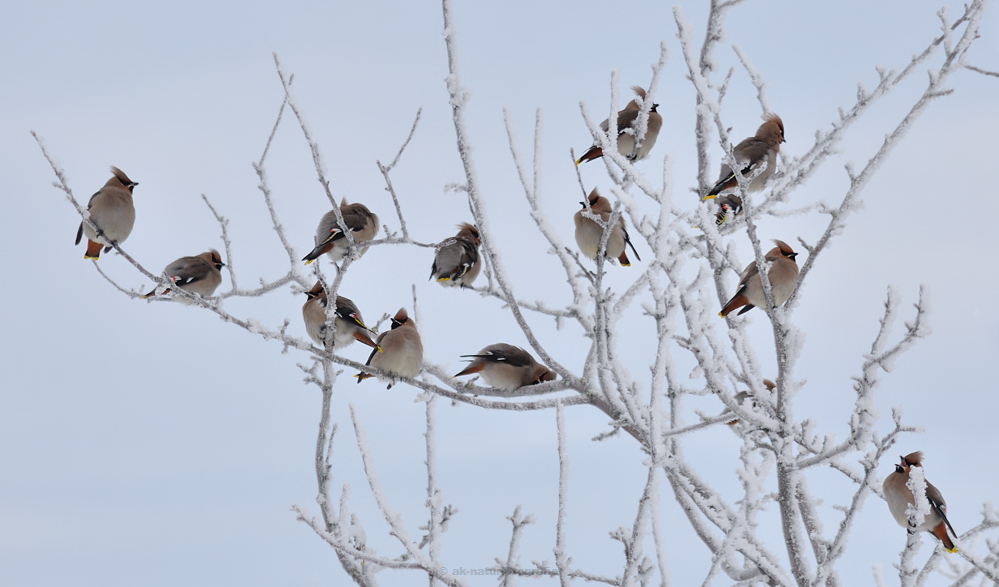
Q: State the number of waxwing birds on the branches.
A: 14